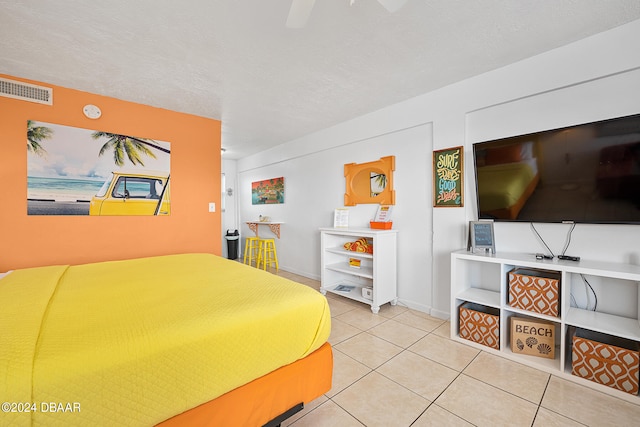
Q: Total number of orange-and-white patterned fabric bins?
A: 3